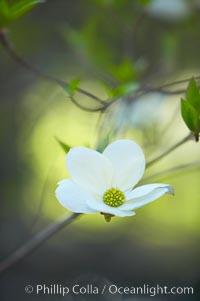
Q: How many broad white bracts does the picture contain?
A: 5